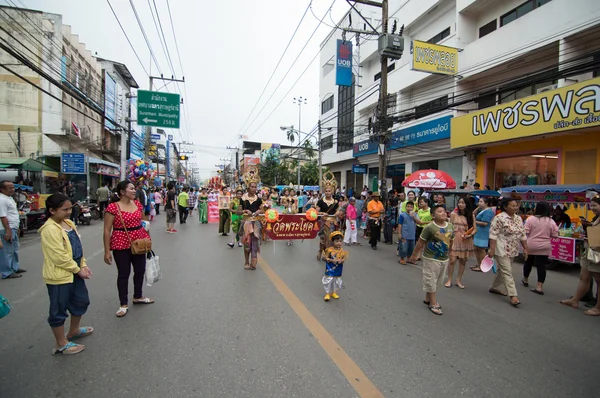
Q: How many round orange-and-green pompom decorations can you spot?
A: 2